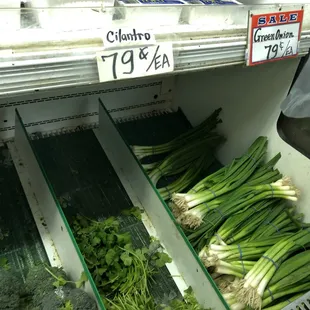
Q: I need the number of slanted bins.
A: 3